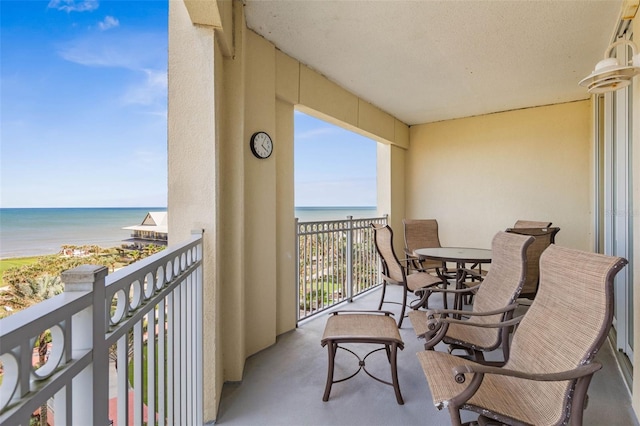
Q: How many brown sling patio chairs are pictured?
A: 6